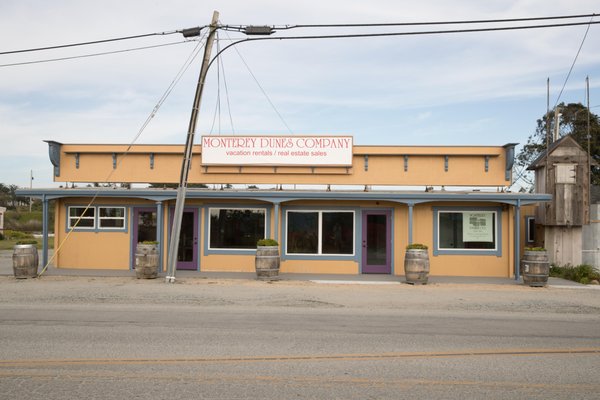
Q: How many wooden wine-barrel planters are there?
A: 5